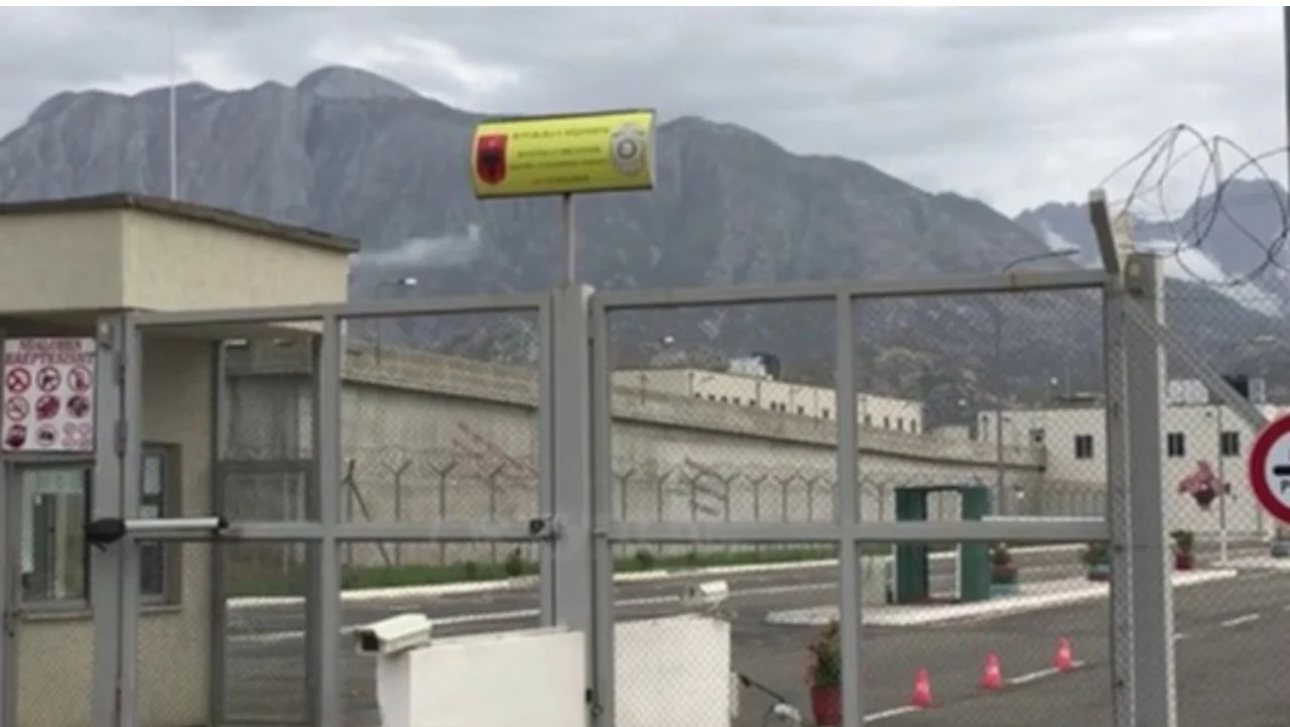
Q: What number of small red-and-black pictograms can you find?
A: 9